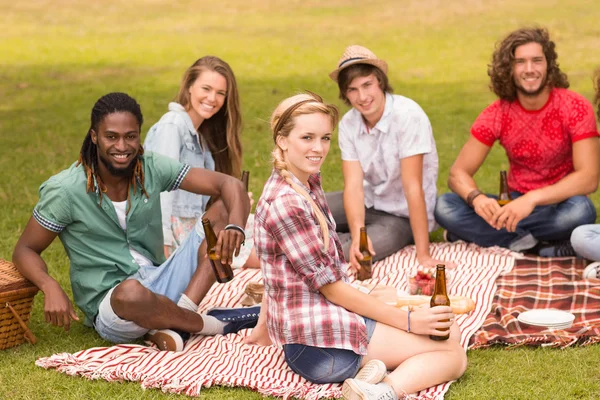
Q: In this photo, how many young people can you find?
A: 5